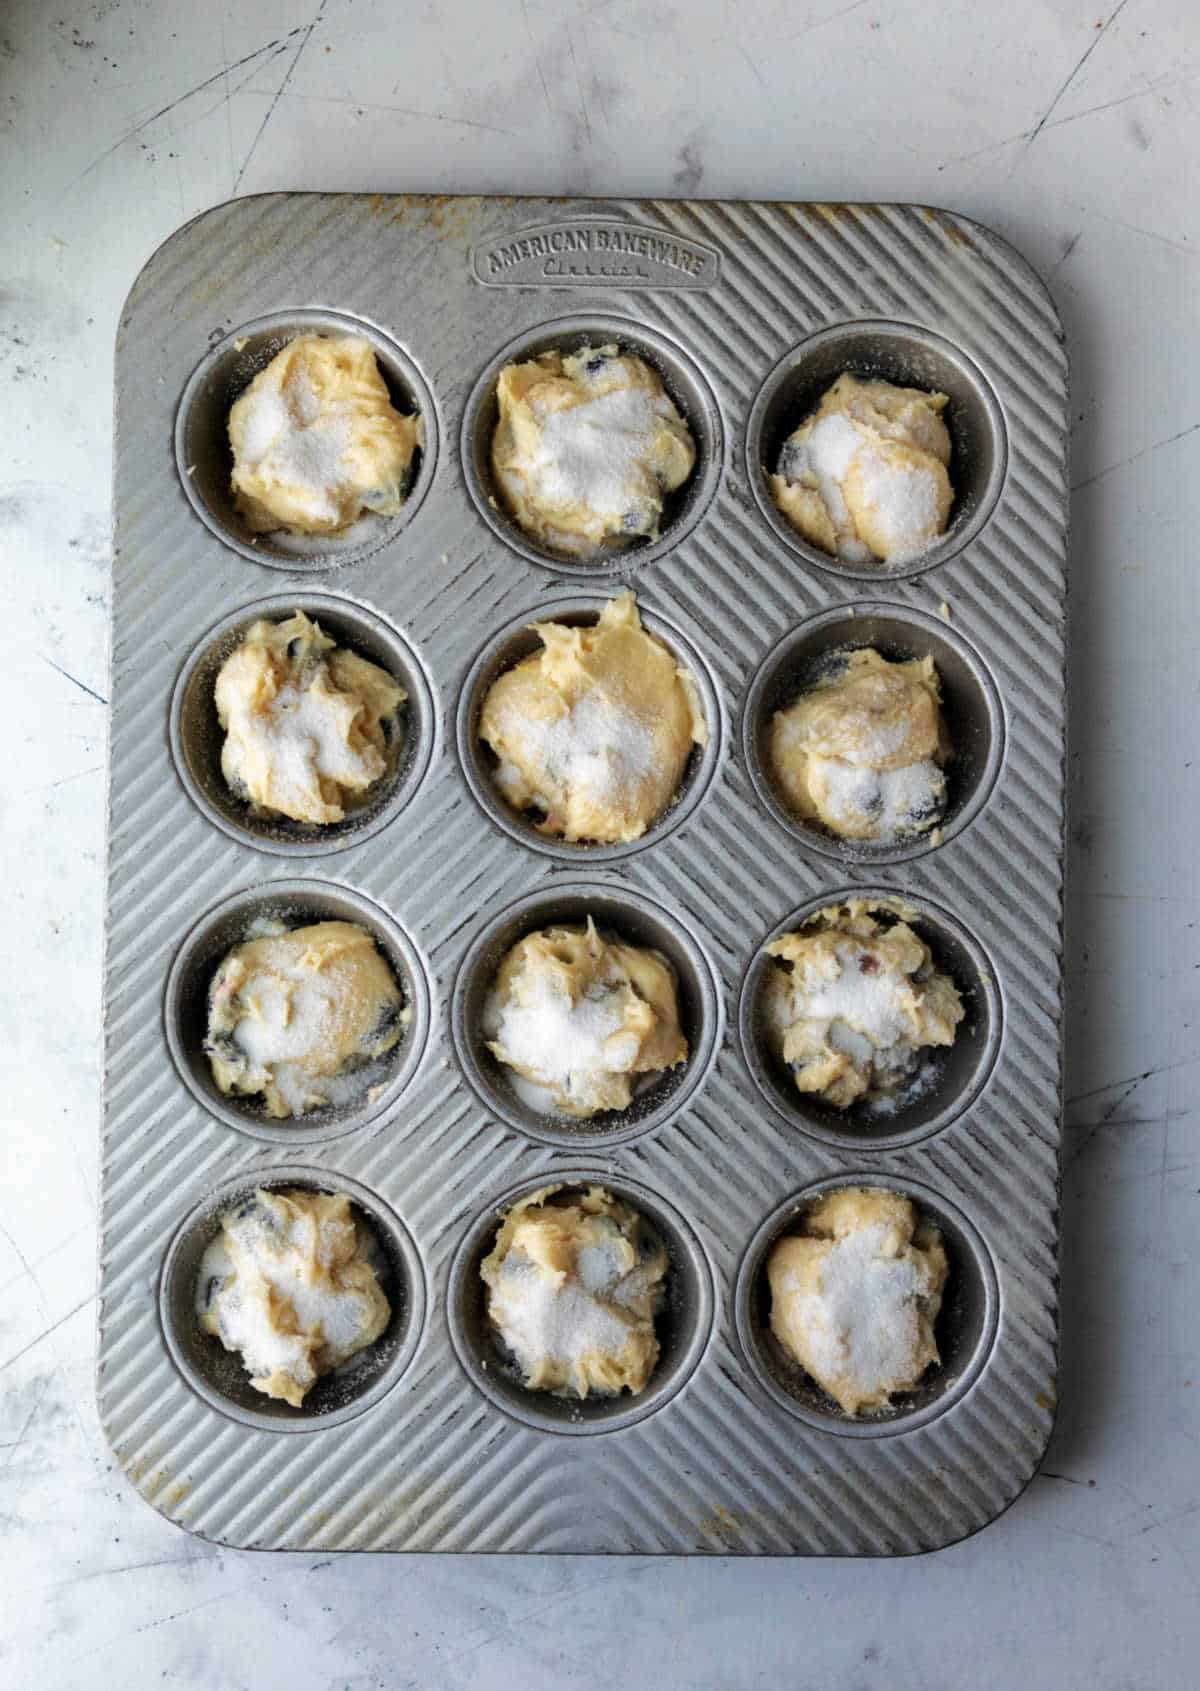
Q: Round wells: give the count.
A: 12